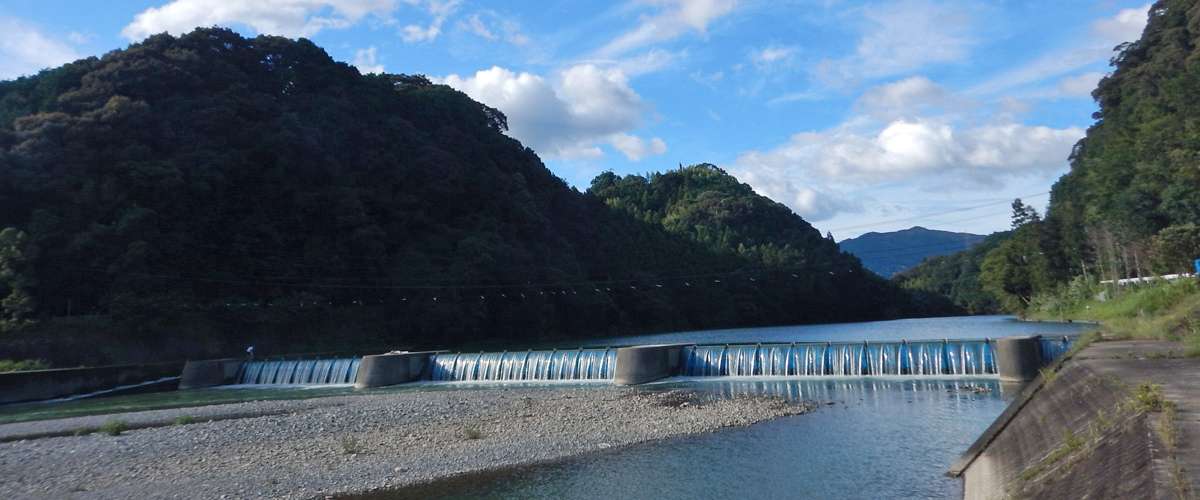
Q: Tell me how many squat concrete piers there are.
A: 4